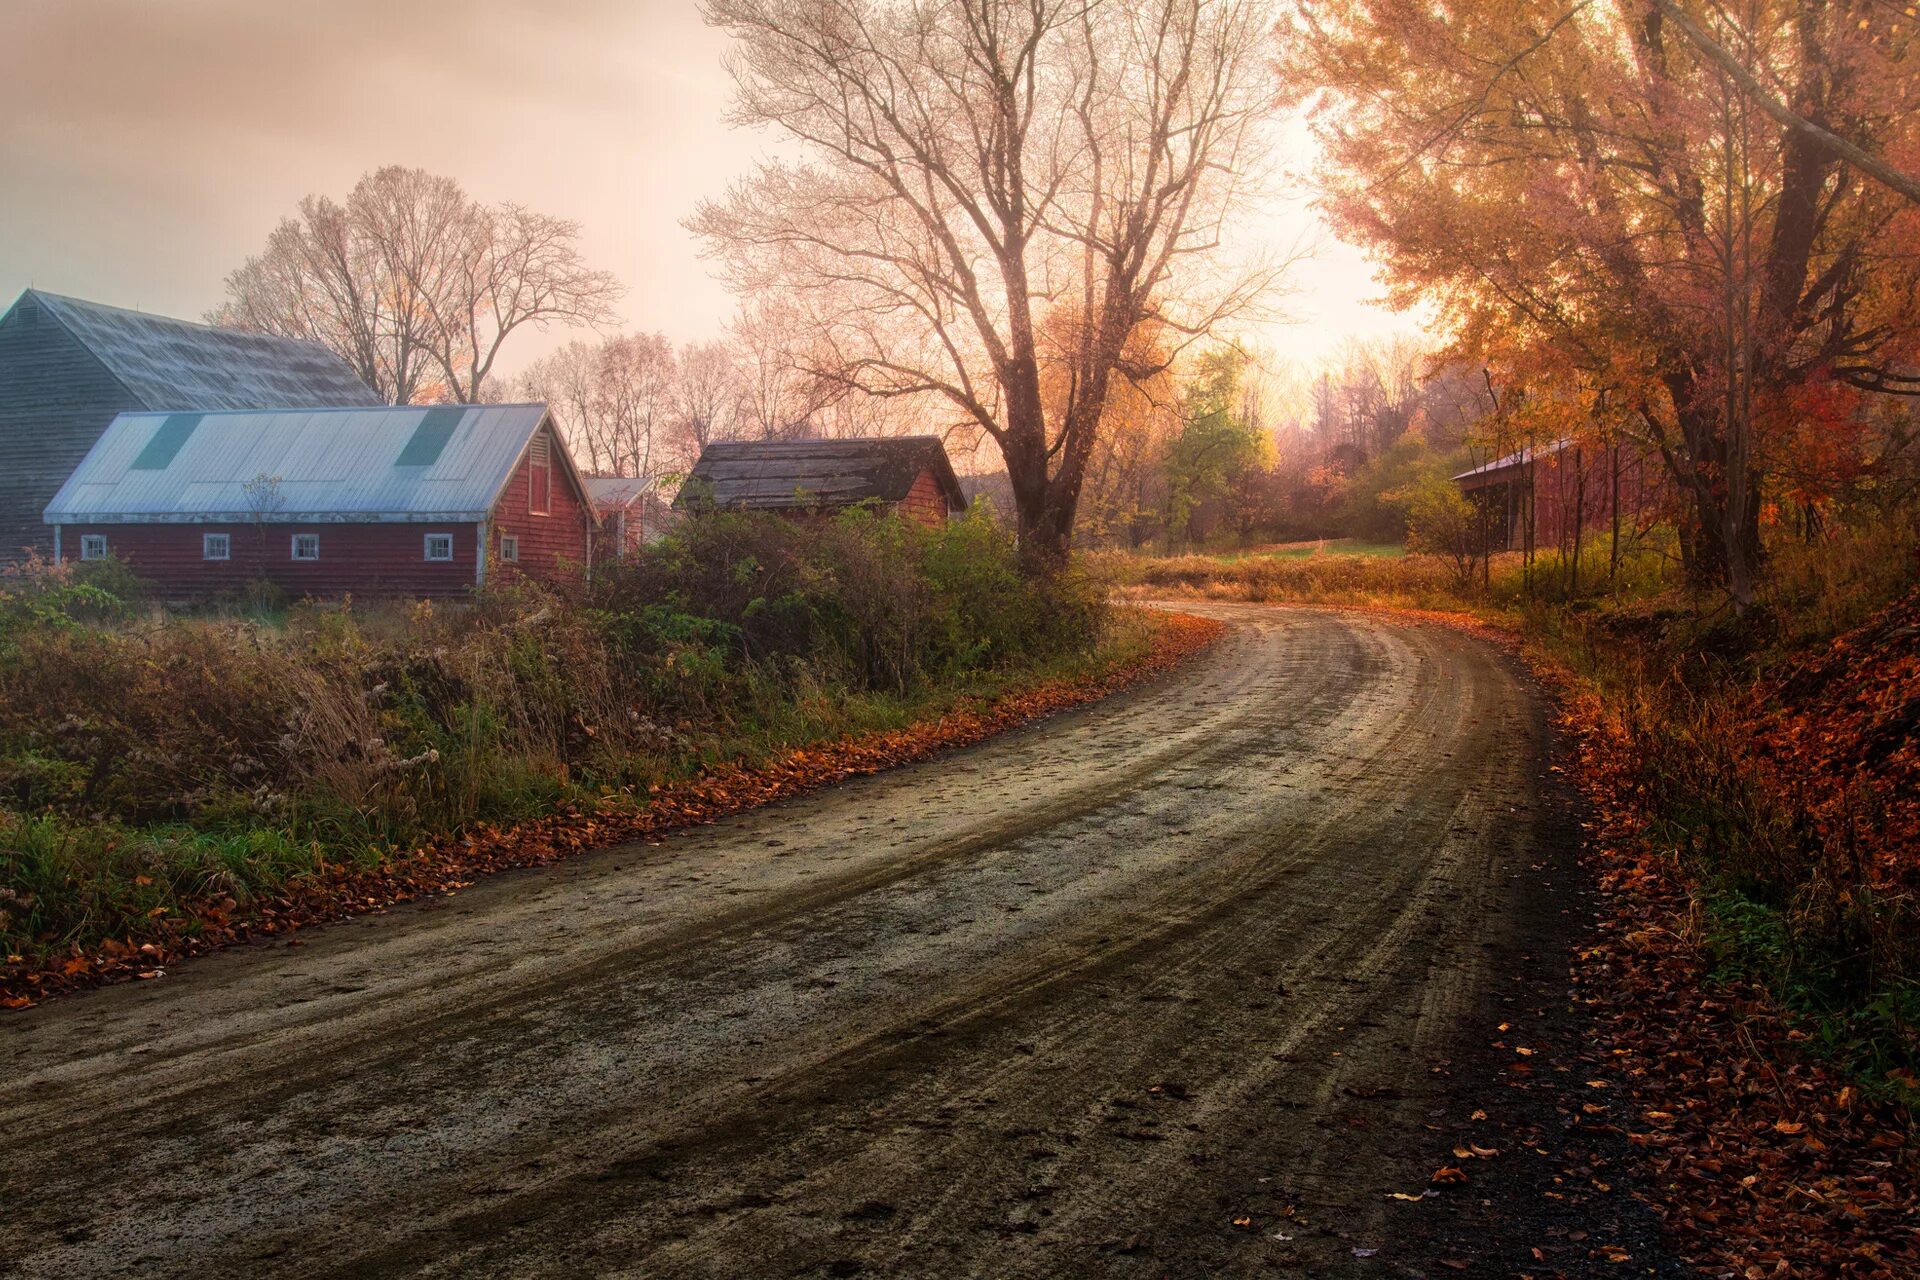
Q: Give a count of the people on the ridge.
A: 0